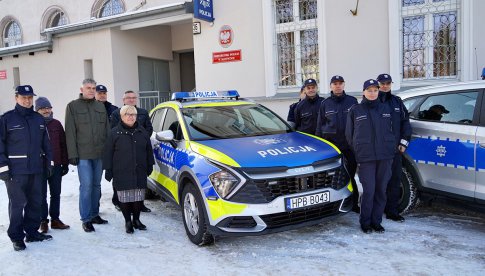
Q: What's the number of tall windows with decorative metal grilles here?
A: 2